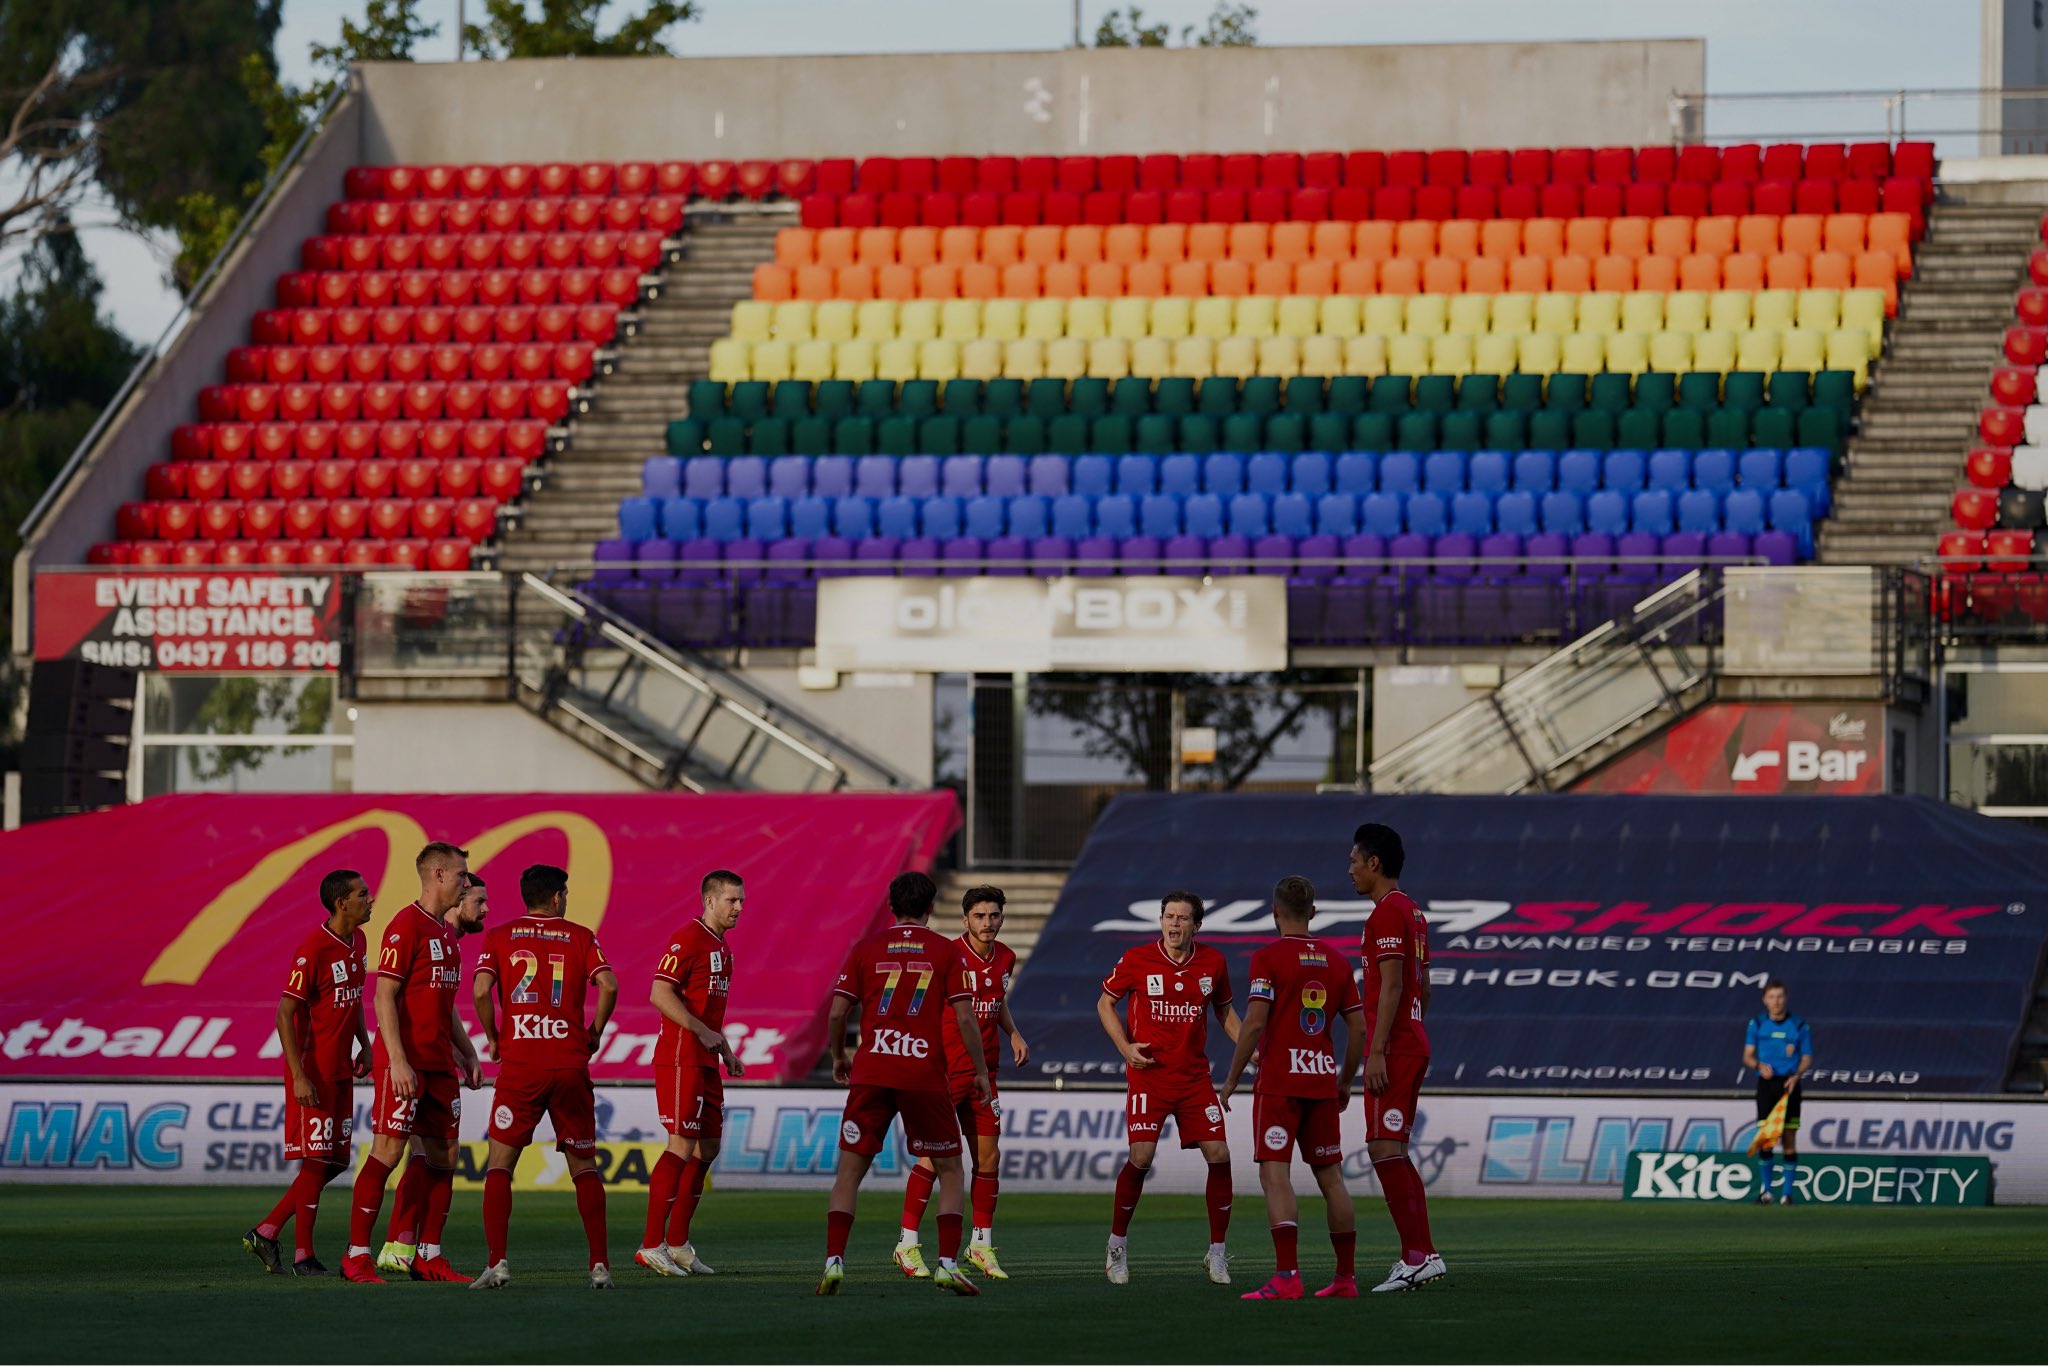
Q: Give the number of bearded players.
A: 2